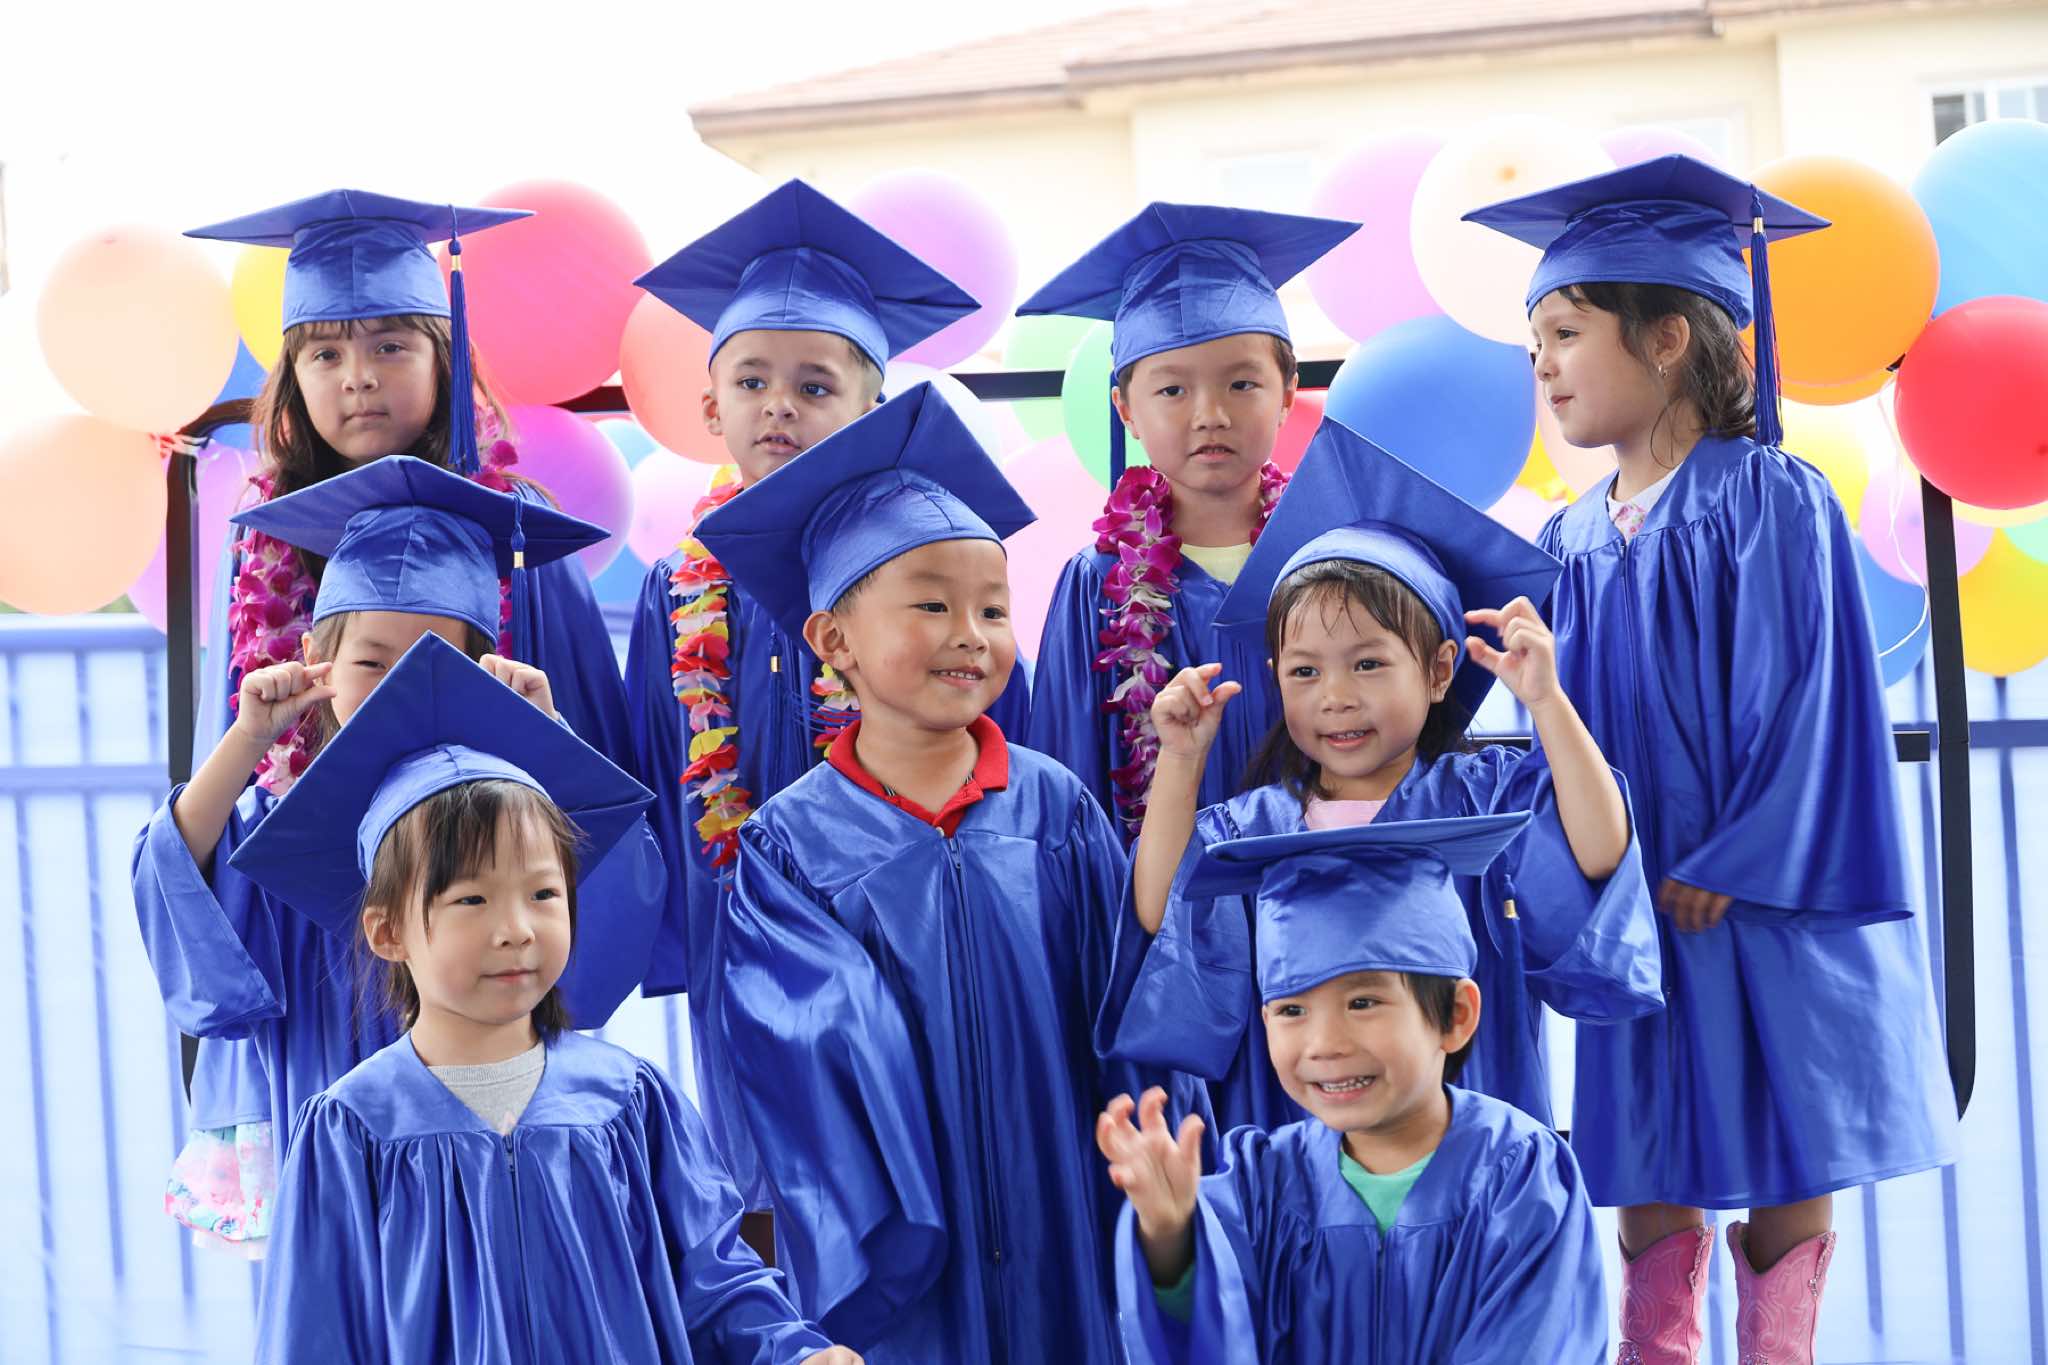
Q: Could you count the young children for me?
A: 9